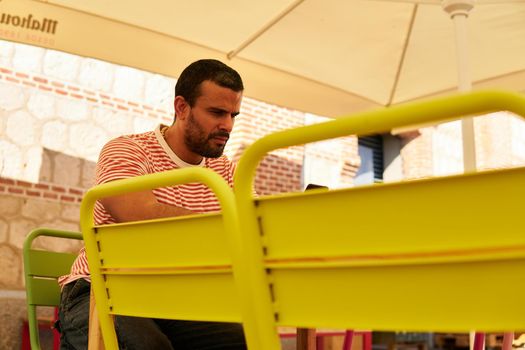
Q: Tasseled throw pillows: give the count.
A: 0